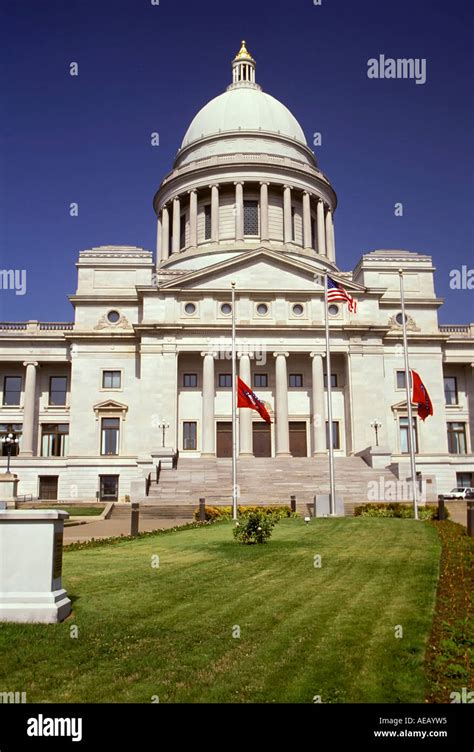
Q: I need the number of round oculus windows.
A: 7